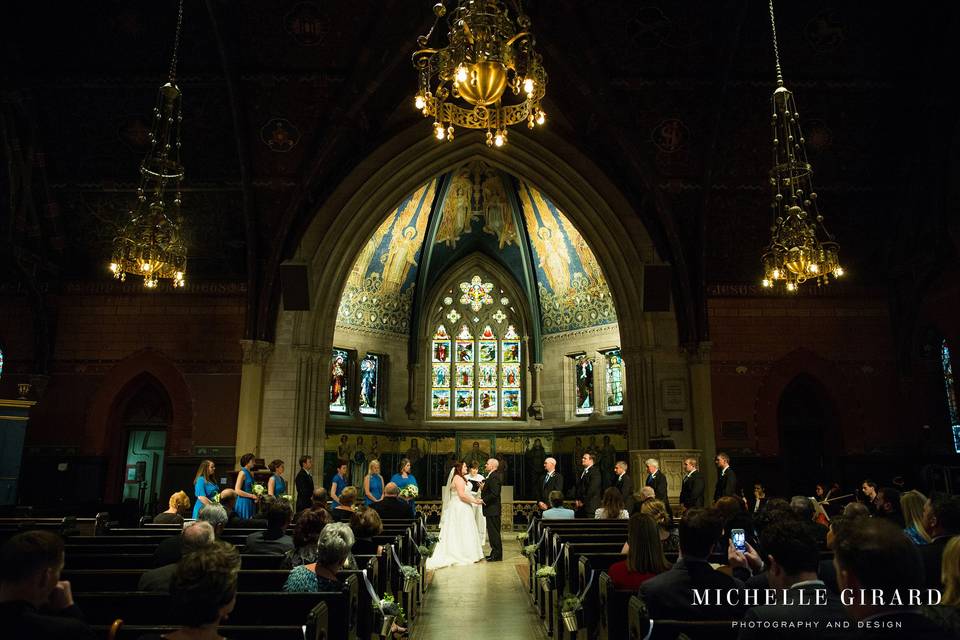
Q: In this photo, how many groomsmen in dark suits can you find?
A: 6